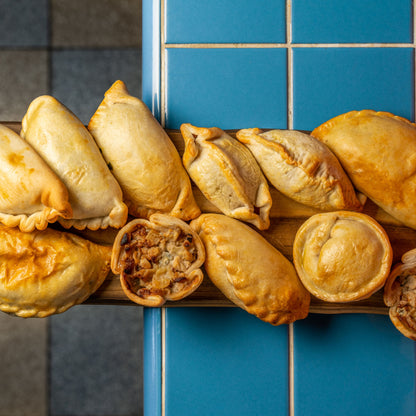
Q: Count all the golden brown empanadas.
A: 11